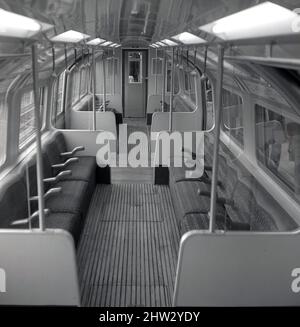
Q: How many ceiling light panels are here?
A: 12